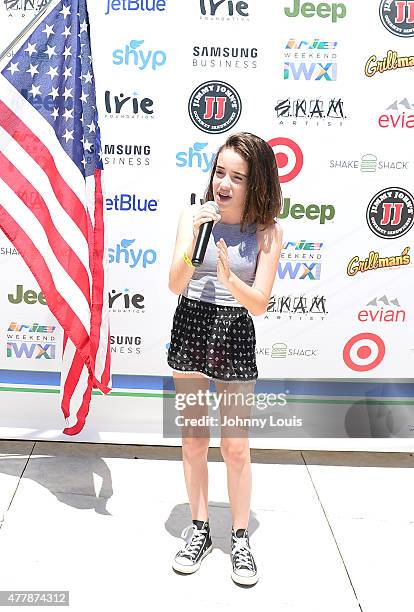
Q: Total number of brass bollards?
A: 0